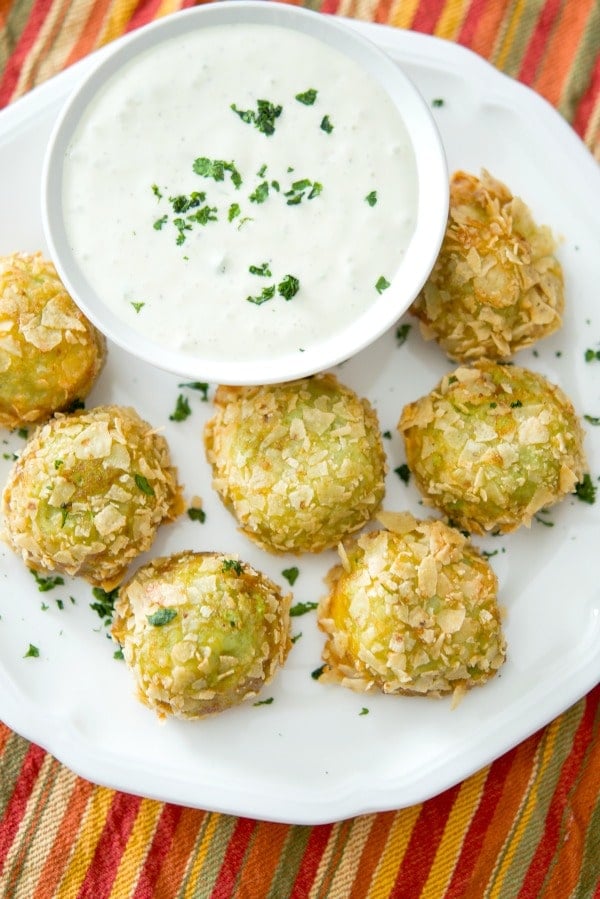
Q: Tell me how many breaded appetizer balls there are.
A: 7